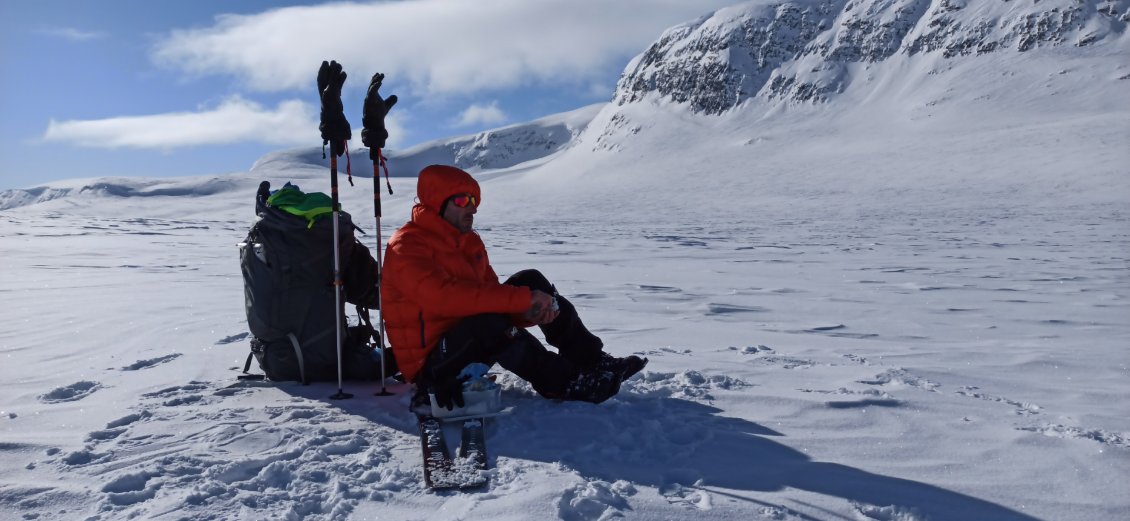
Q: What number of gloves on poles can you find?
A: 2